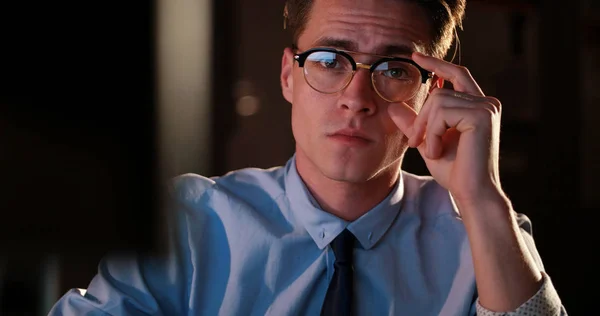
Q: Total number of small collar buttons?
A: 2